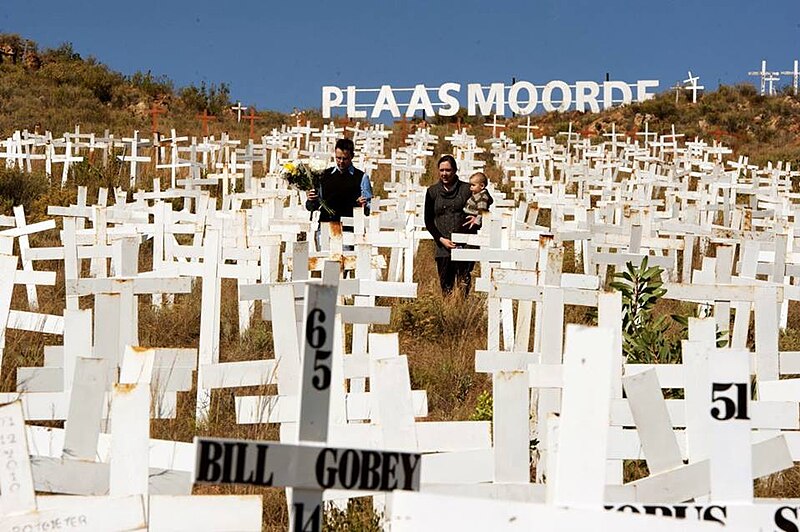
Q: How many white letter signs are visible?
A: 11